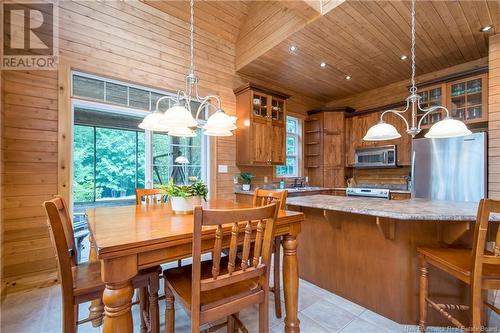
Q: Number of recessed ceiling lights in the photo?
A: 5